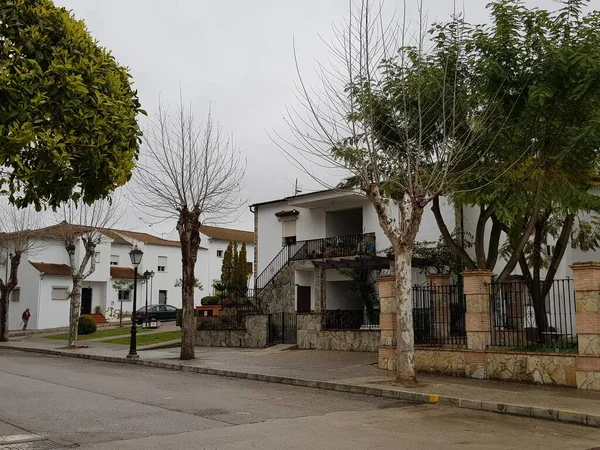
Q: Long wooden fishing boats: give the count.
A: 0